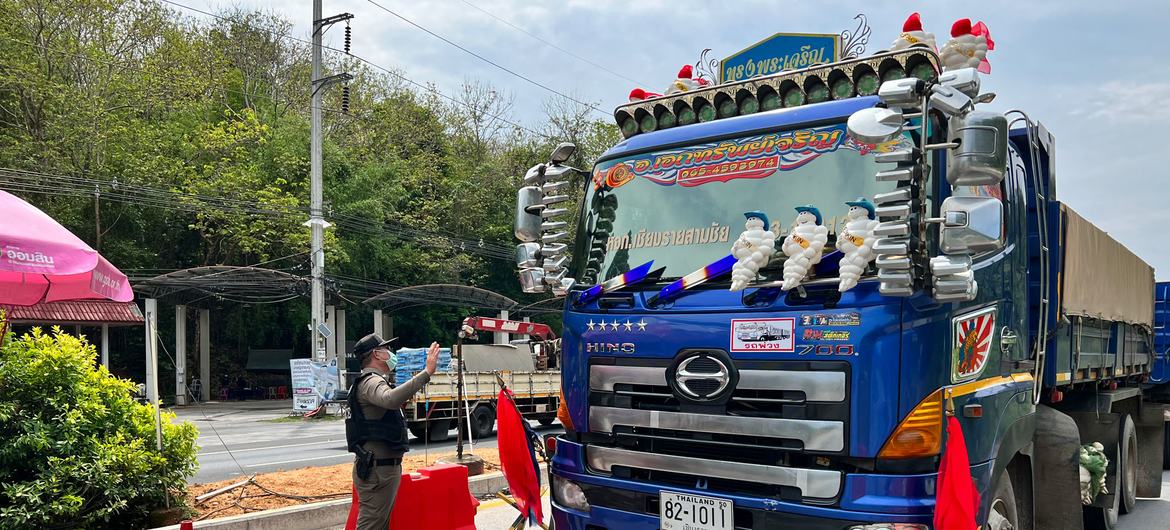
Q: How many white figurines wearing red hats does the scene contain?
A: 4